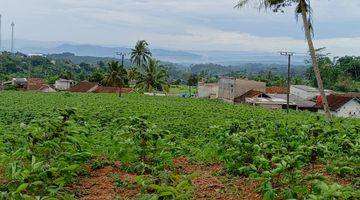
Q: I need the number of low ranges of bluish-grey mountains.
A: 1